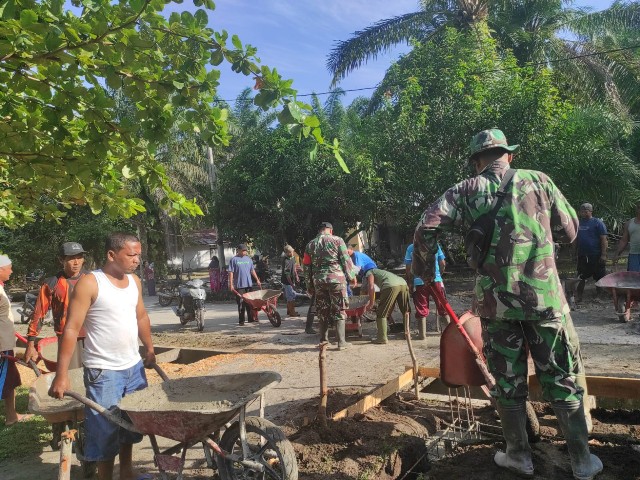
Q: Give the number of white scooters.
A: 1